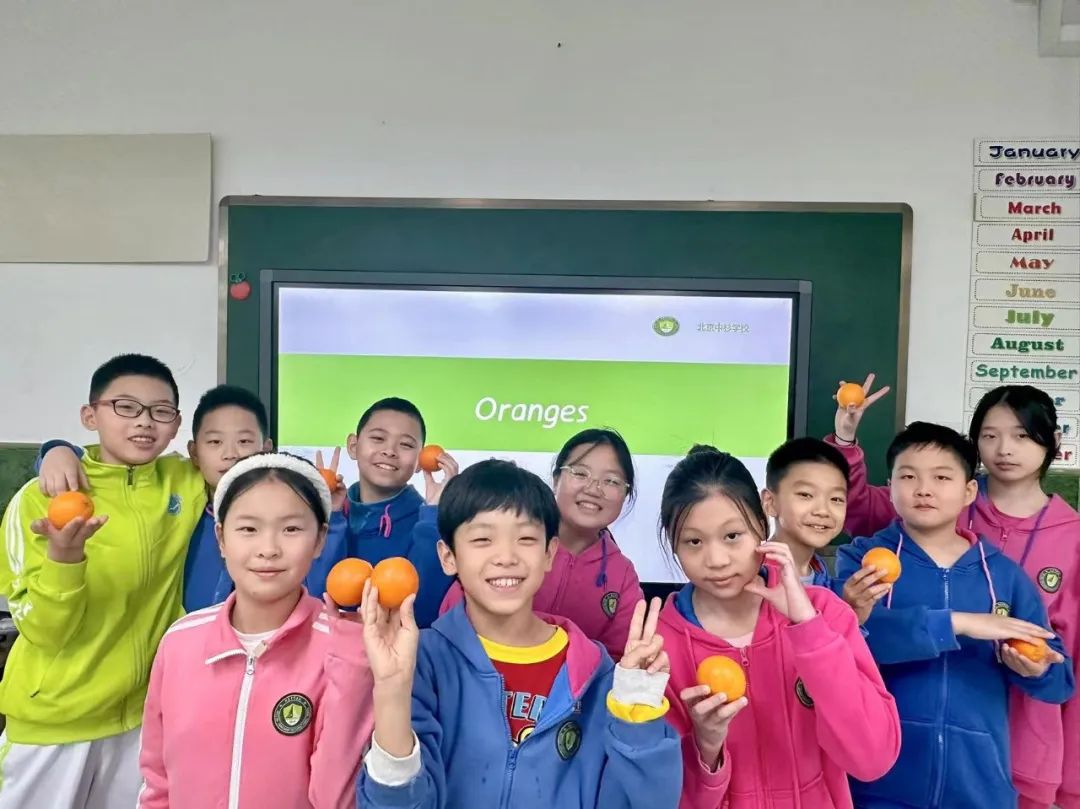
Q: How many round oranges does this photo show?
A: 9